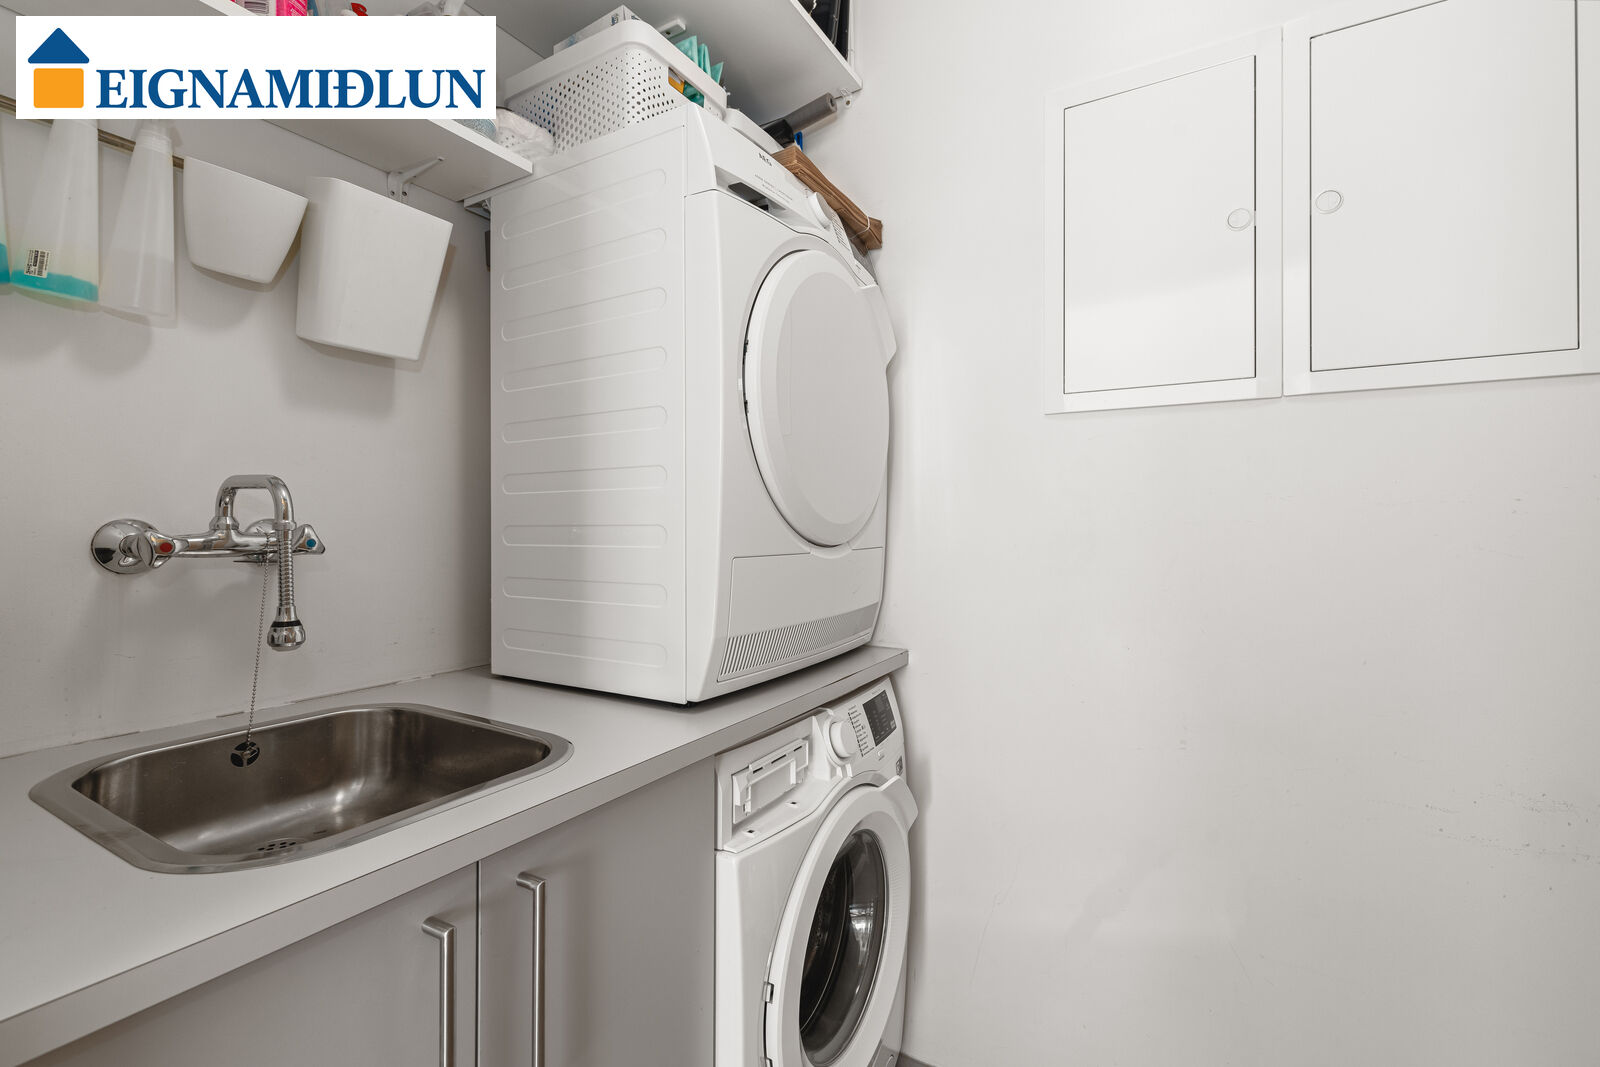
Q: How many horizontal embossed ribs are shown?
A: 9